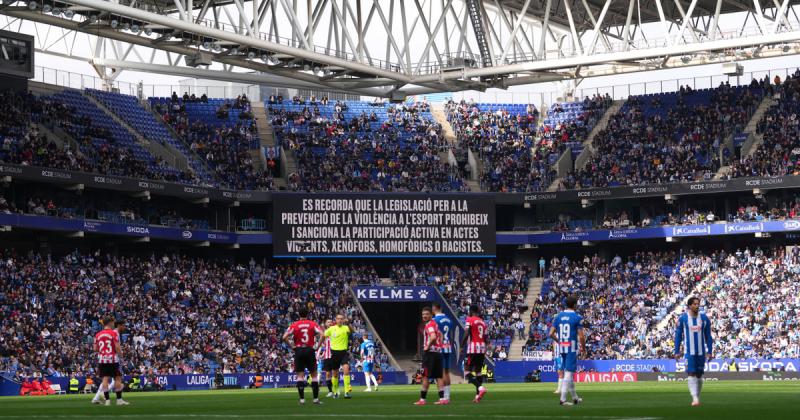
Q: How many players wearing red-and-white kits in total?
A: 5